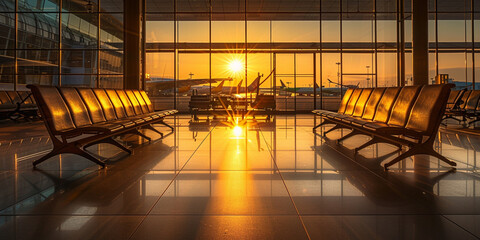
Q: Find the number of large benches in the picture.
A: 2